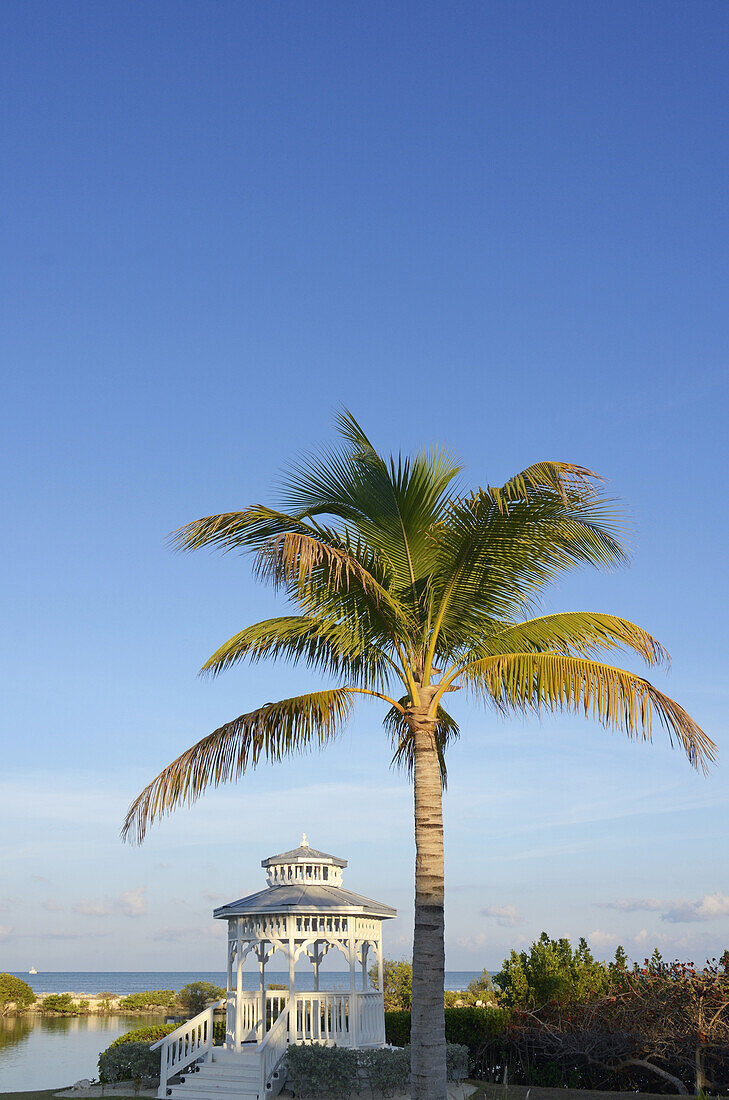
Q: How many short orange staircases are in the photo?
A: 0